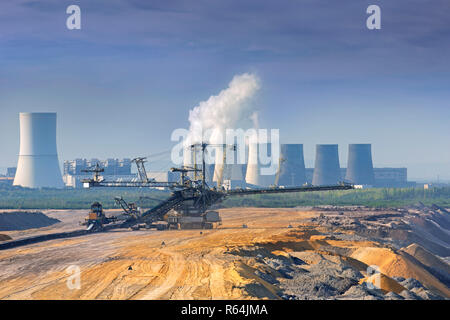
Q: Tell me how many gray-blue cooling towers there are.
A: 3